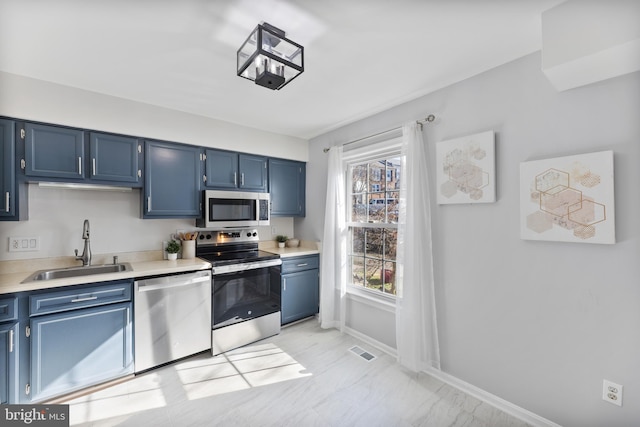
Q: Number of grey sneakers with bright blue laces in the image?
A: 0